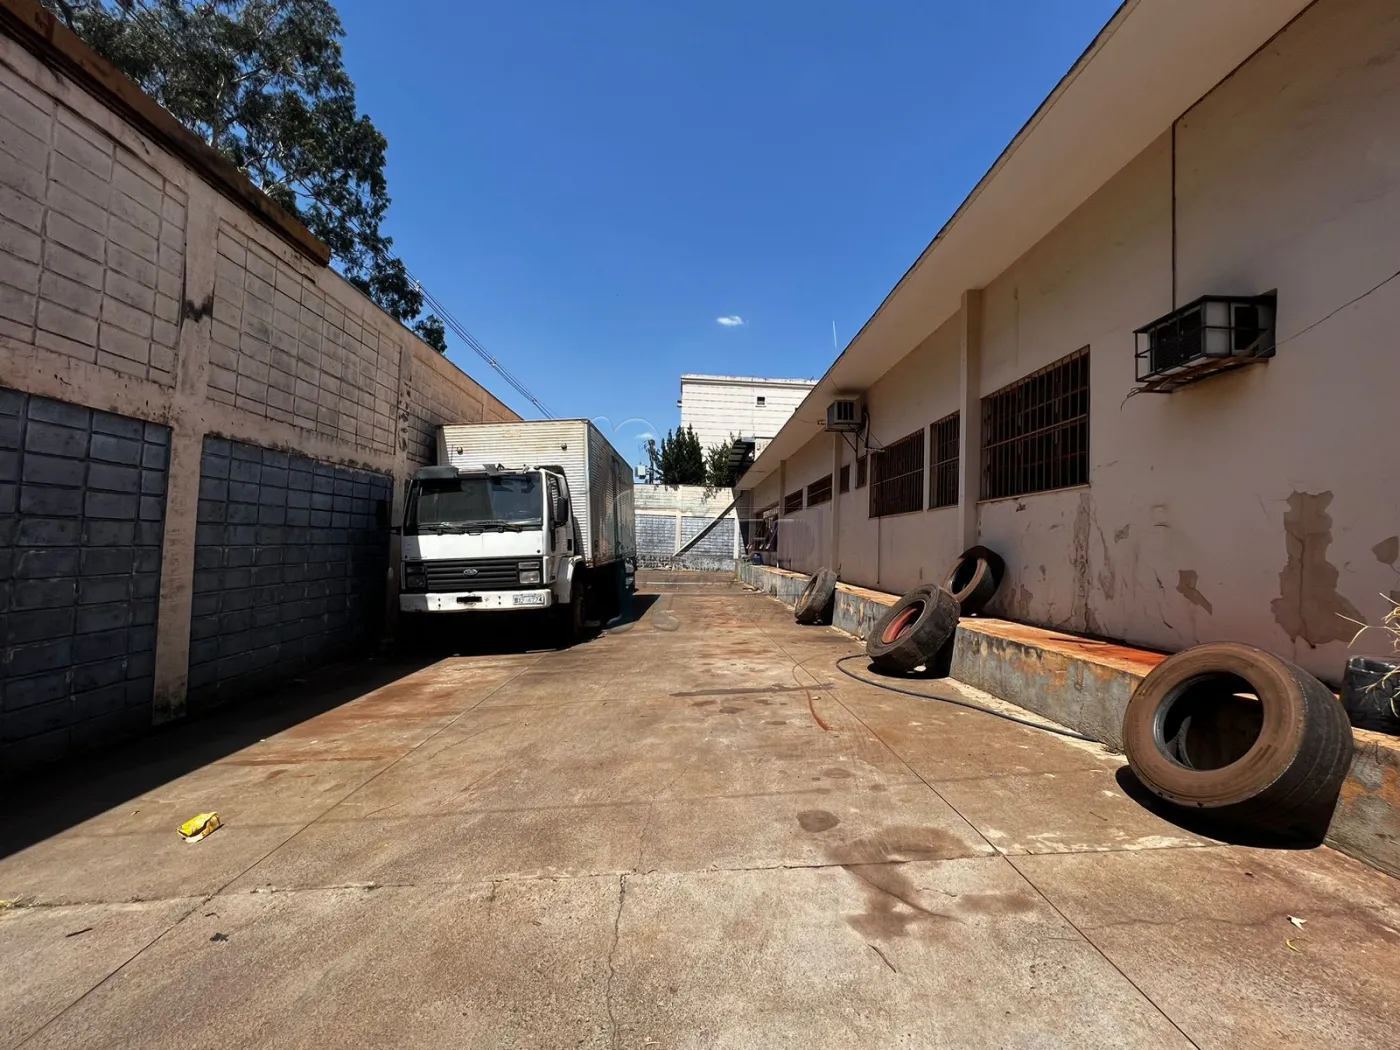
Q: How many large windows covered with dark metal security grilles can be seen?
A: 3